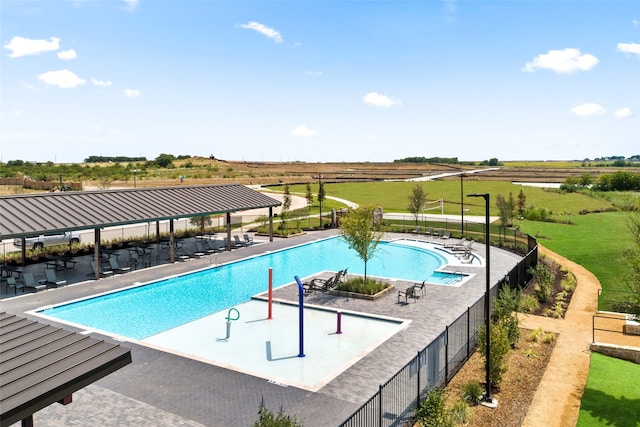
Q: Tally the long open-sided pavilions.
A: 1